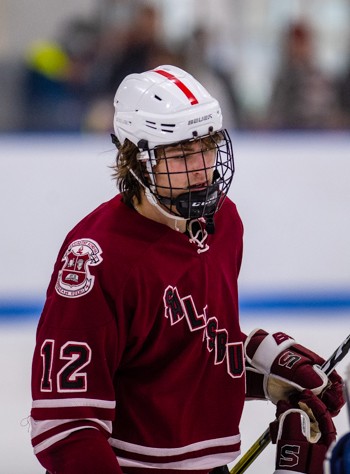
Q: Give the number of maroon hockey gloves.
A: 2